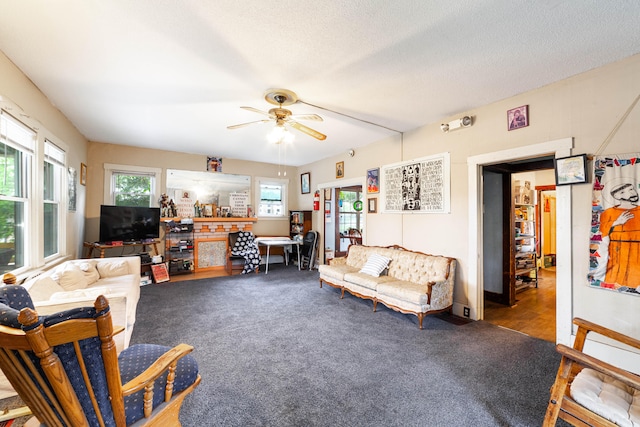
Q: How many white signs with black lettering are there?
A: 2